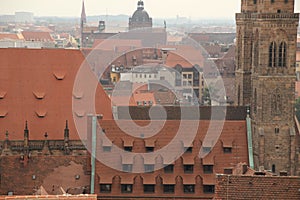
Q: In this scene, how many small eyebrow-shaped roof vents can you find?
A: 7